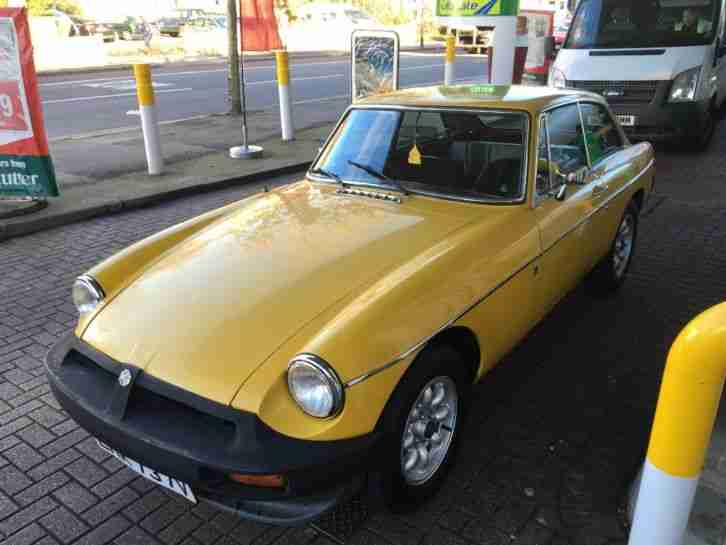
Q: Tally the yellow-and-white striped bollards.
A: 4